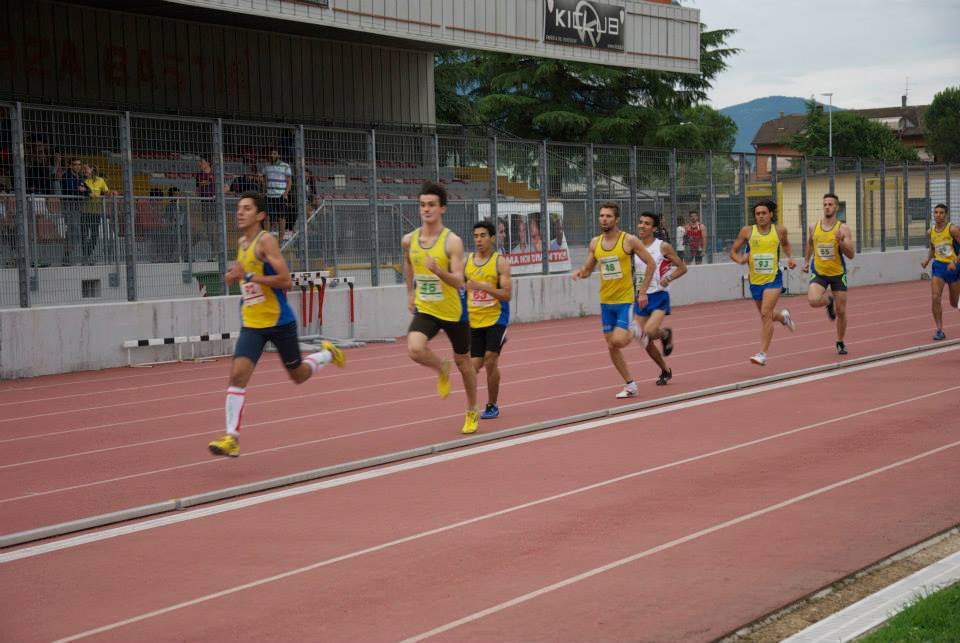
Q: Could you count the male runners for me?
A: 8